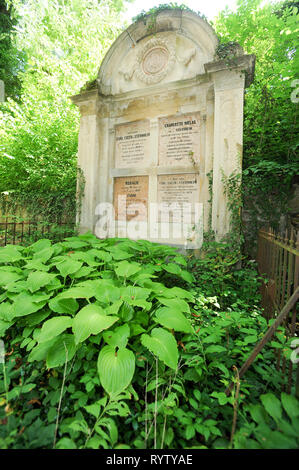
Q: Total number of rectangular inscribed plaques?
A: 4